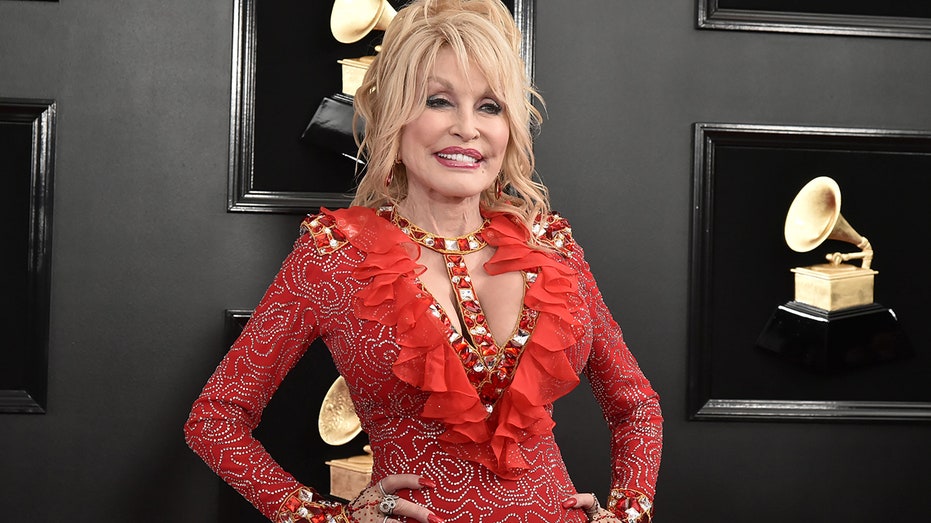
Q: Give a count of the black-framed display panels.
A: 5